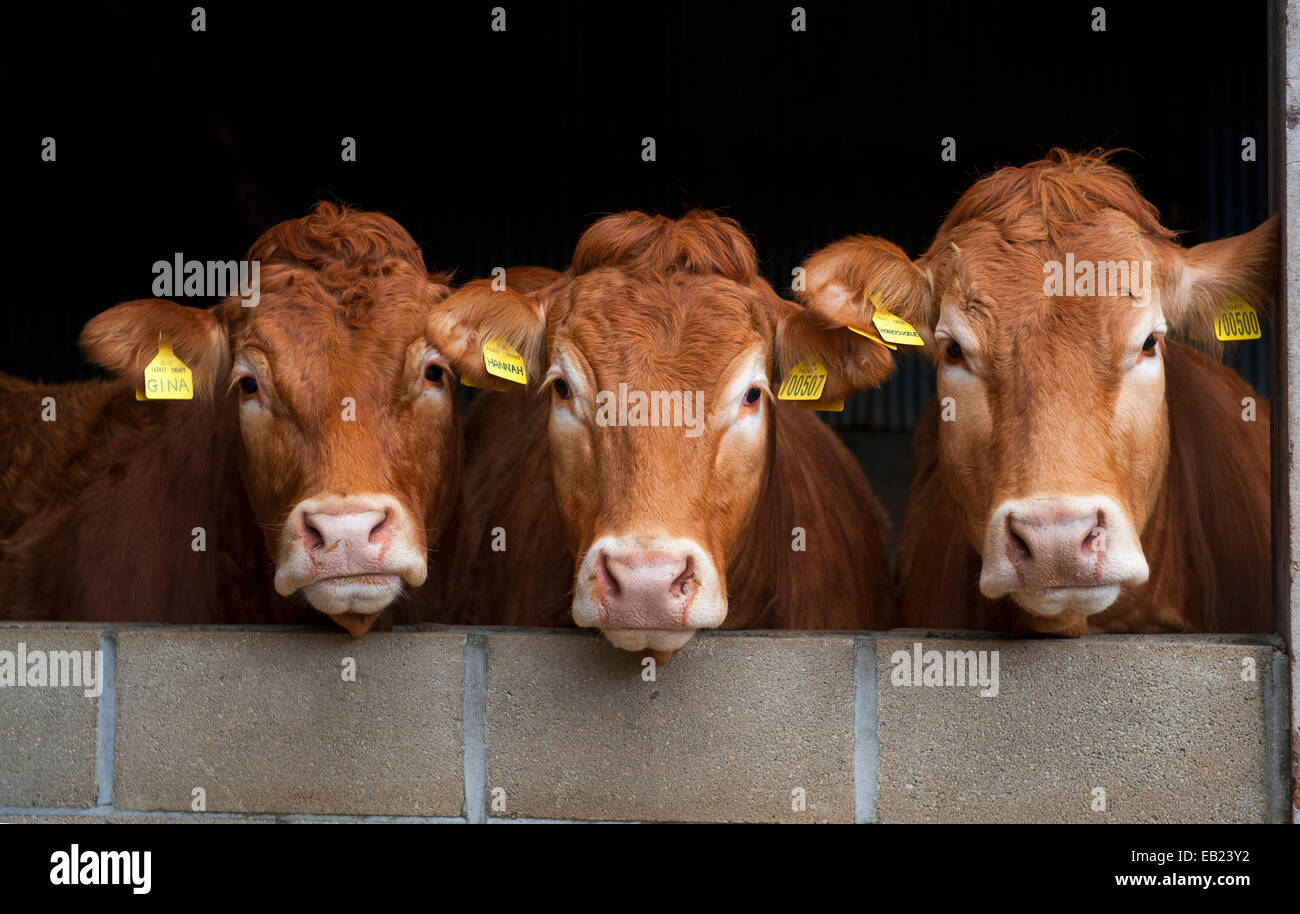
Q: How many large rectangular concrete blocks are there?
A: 4